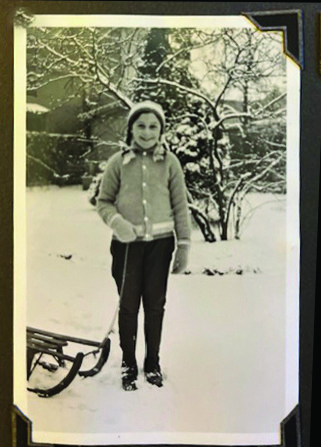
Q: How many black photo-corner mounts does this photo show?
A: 3